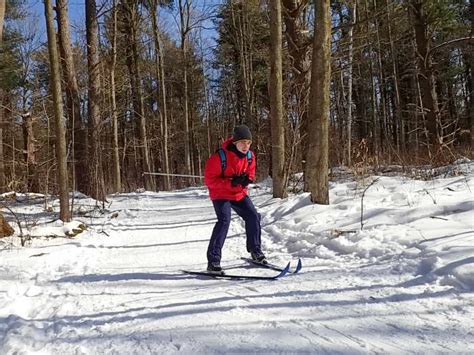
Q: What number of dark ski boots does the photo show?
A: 2